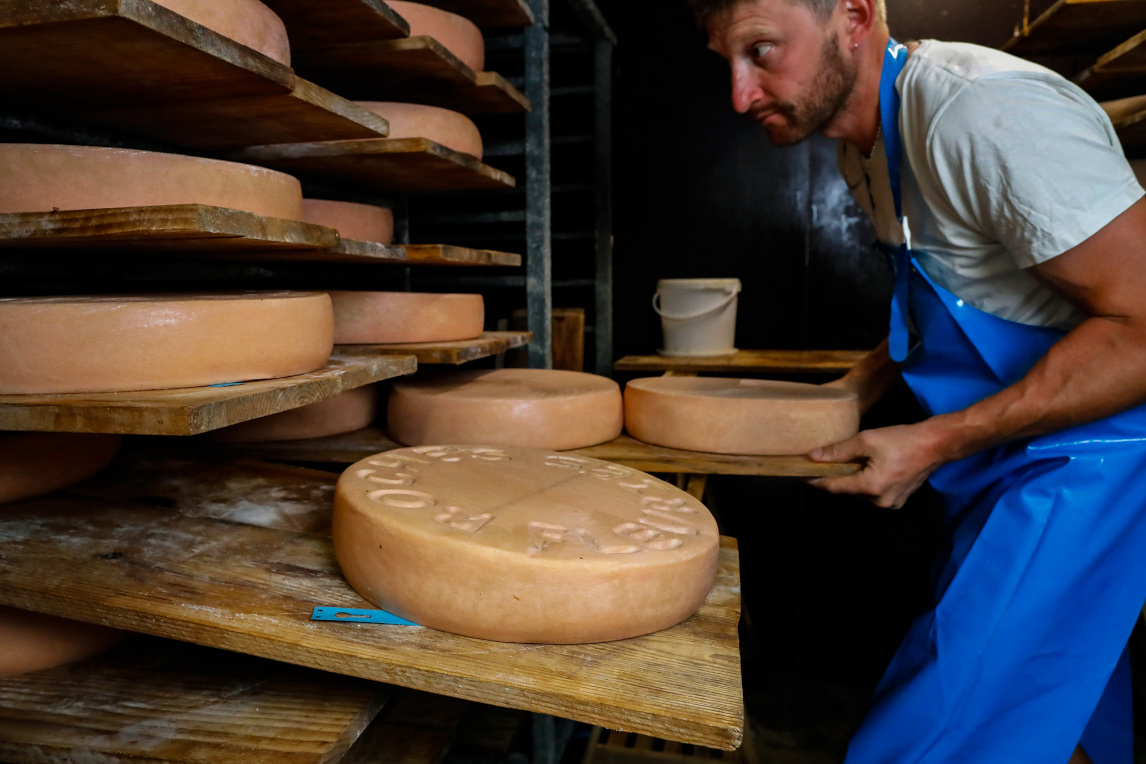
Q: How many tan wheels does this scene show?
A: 13